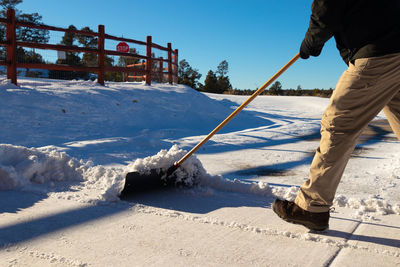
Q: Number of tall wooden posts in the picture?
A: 5